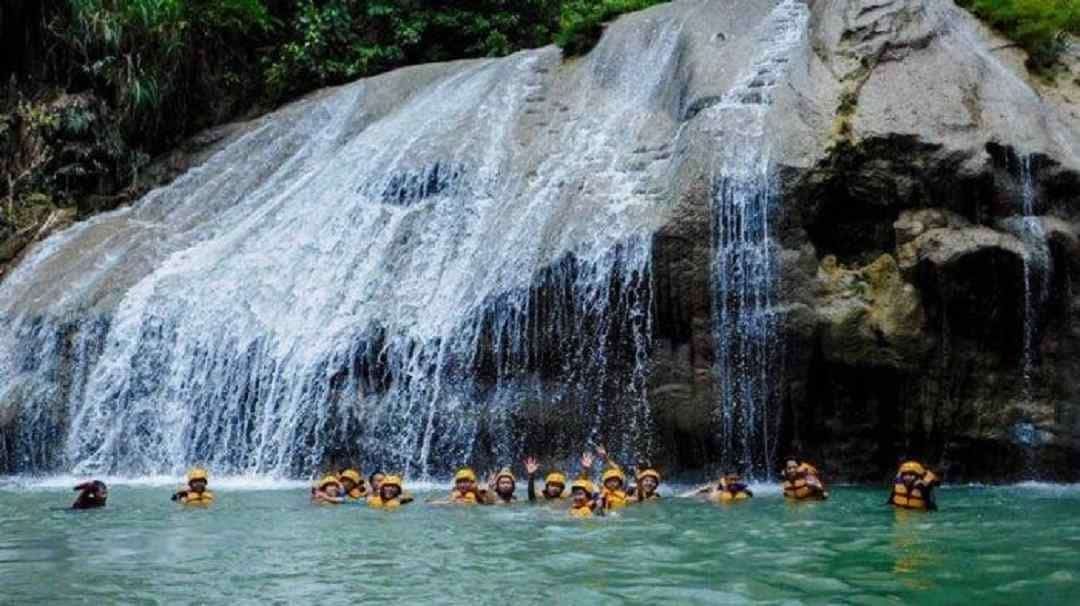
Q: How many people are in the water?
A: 15